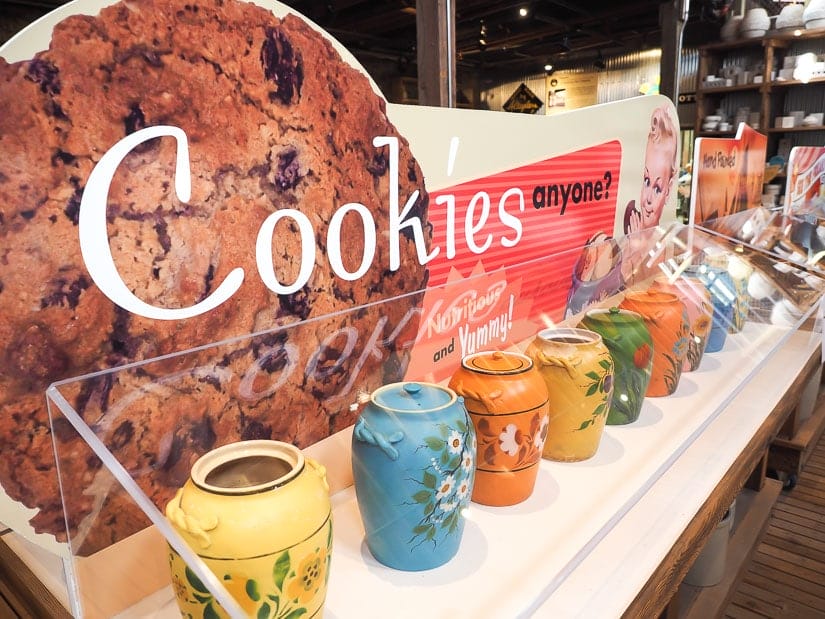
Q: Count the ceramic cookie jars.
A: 9